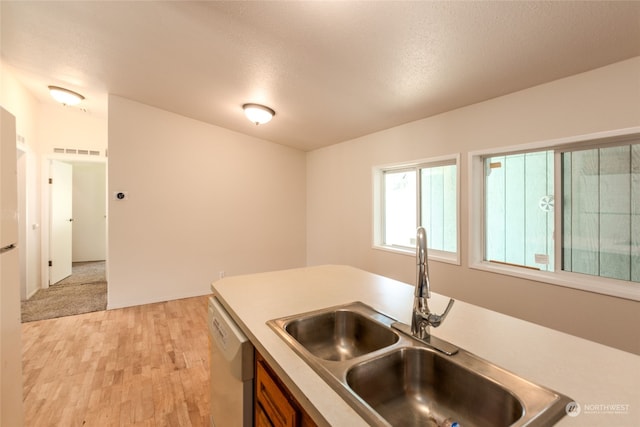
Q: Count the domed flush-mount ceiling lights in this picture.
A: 2